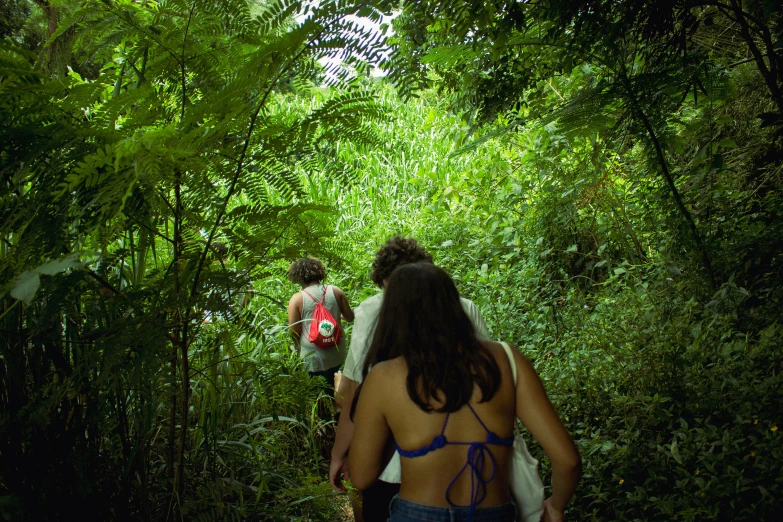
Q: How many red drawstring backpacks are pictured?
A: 1